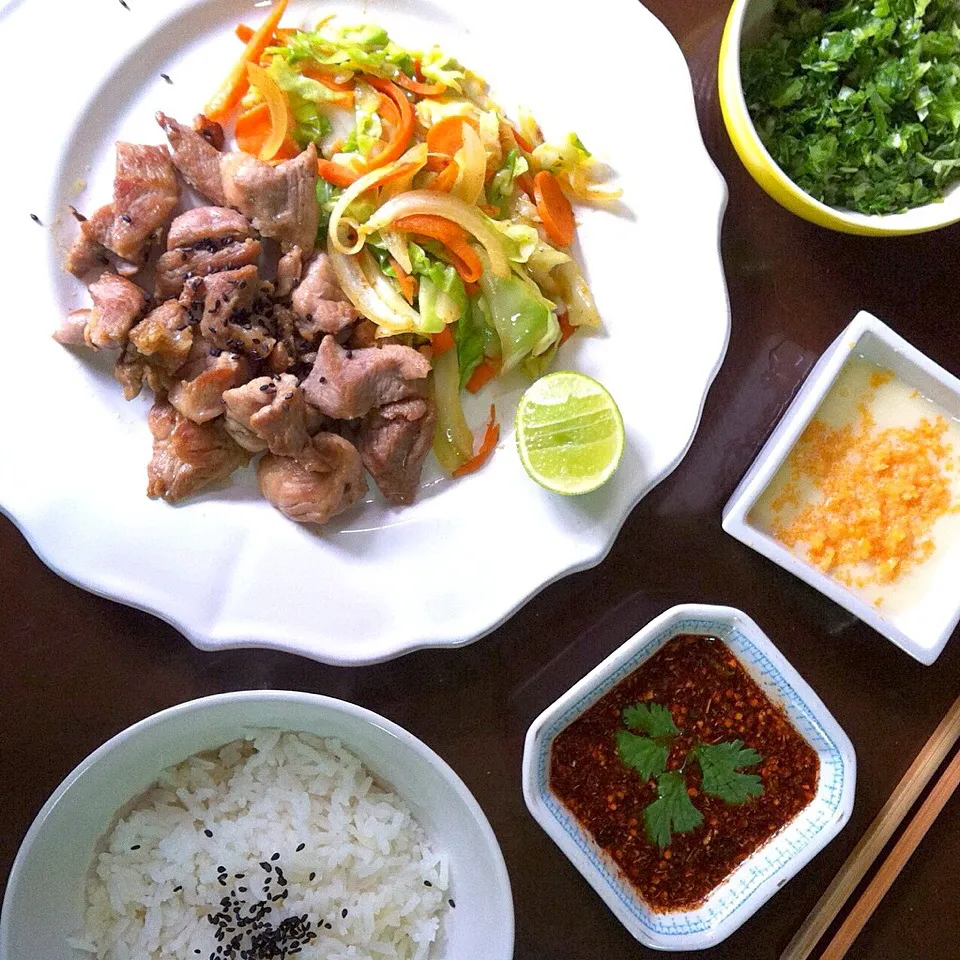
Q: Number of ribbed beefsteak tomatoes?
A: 0